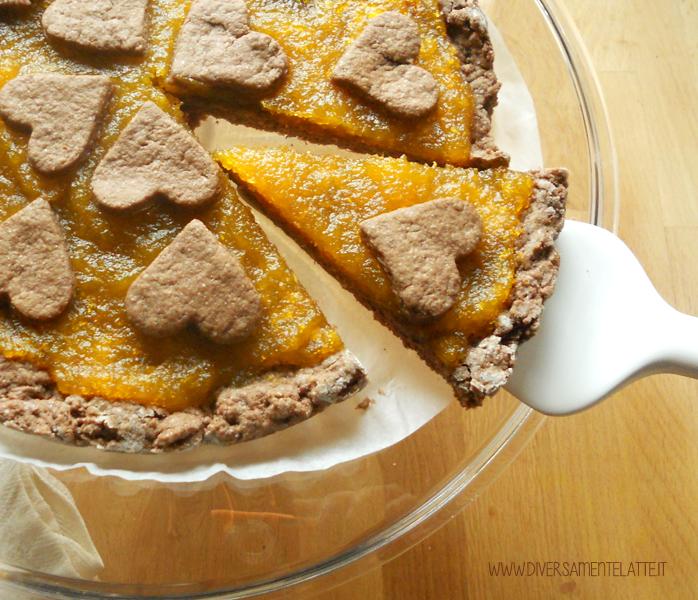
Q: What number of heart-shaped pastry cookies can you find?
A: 8